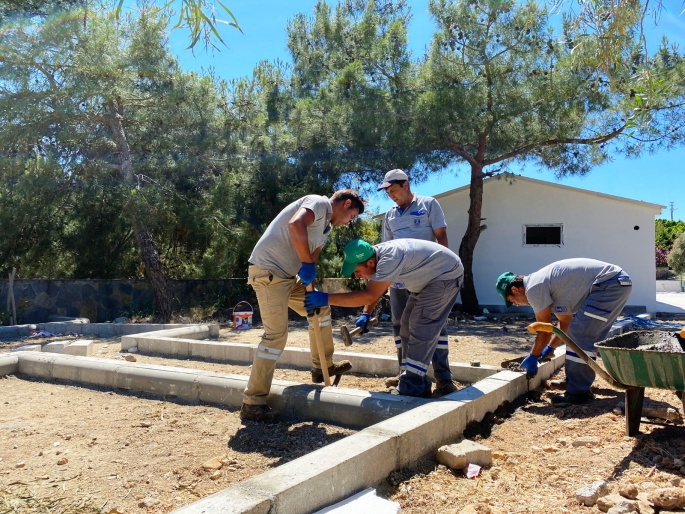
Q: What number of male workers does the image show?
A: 4